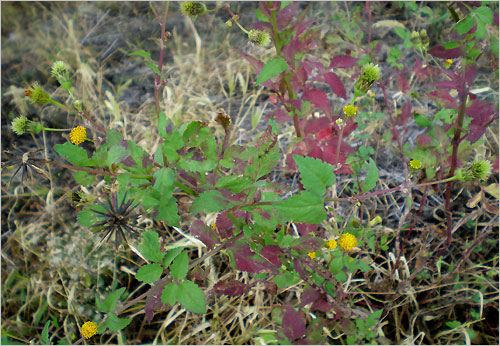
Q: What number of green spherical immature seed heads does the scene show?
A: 7